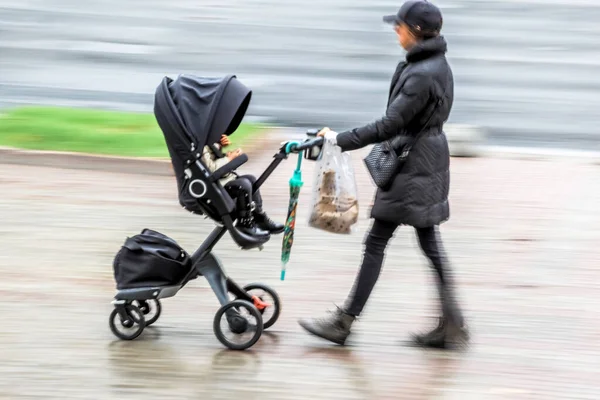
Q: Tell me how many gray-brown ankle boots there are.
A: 2